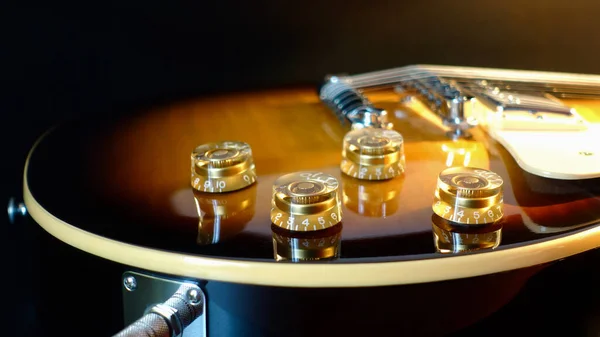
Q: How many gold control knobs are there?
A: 4